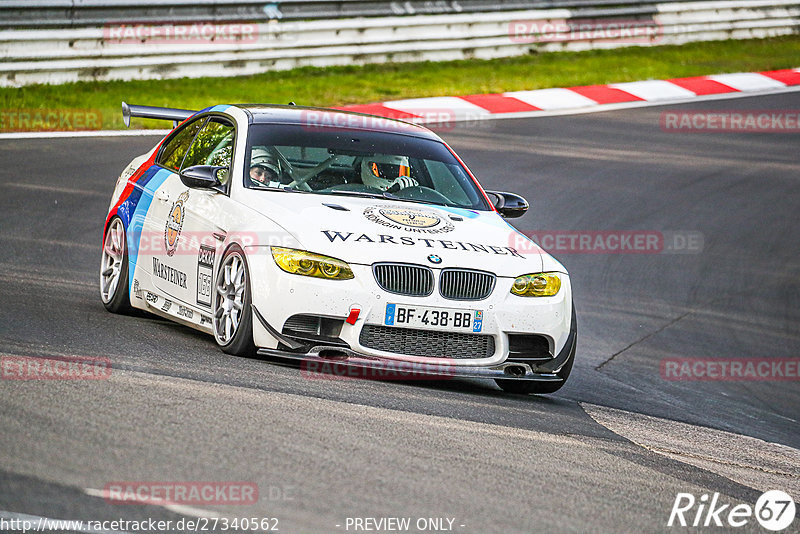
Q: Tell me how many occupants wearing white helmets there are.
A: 2